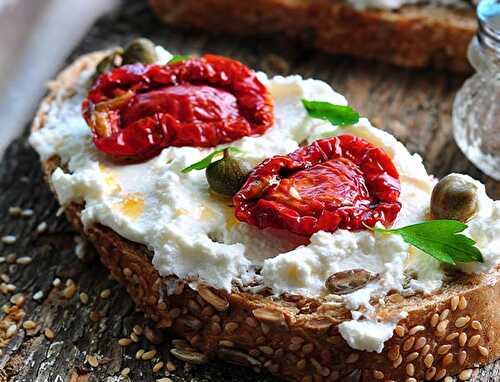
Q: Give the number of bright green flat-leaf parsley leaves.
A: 4